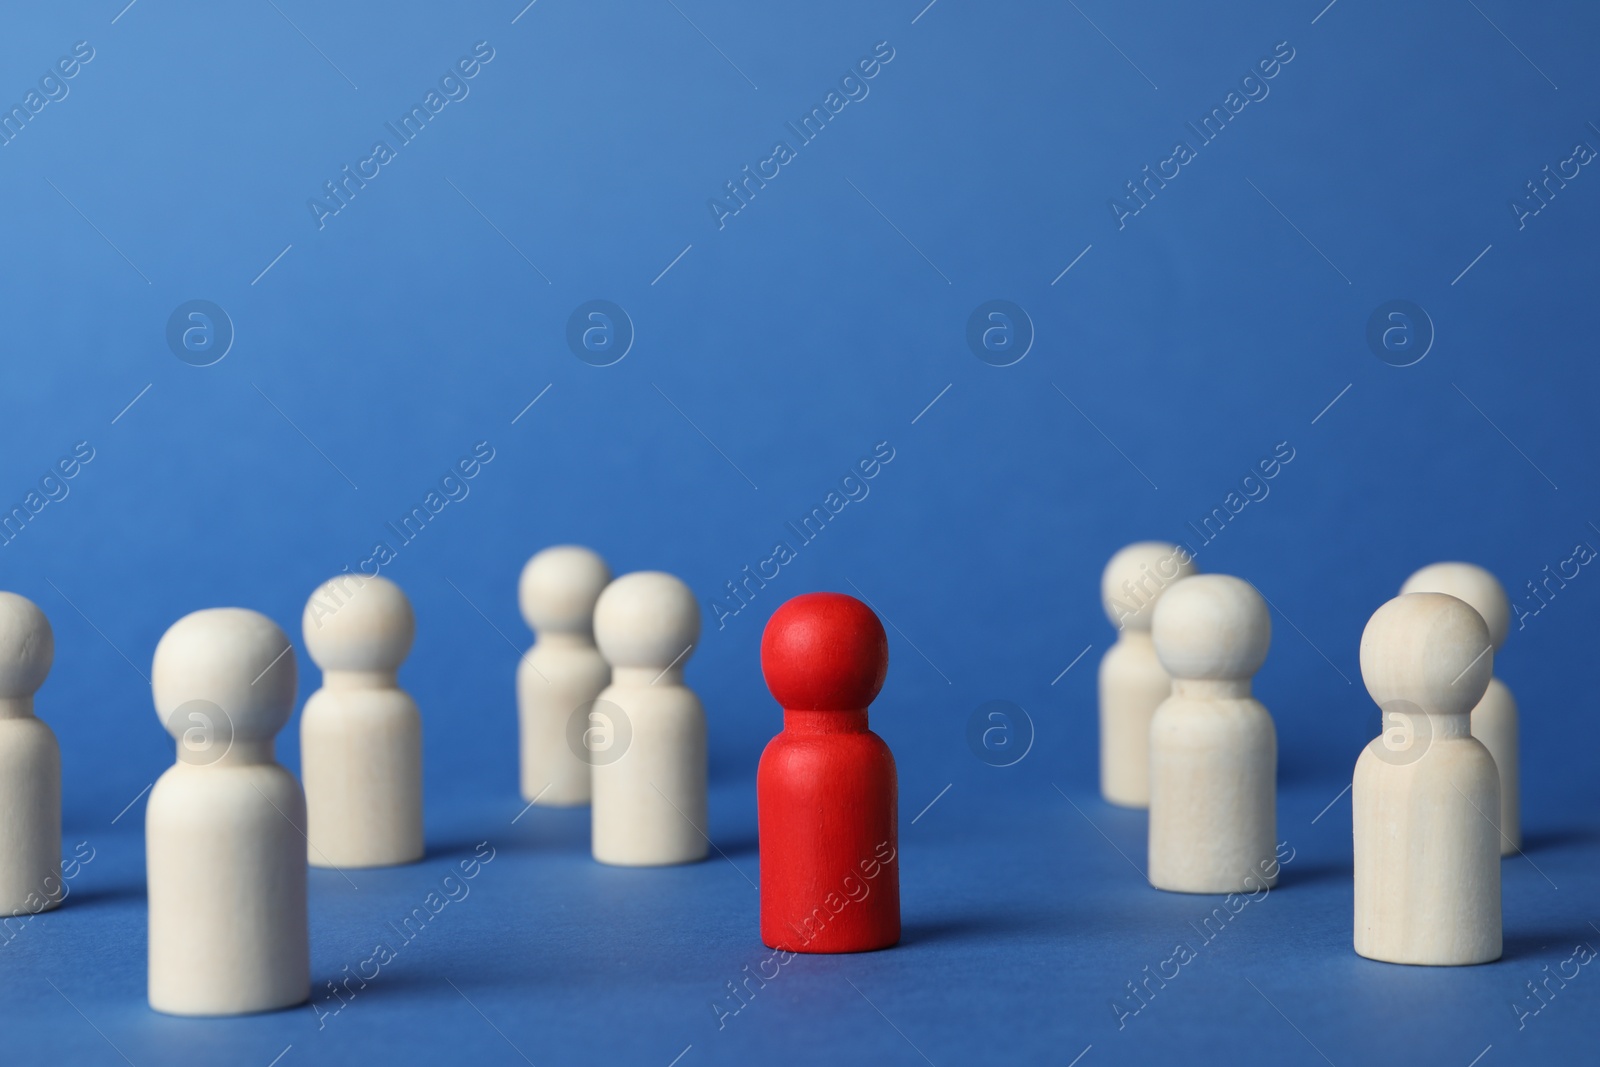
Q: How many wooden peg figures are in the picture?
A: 10